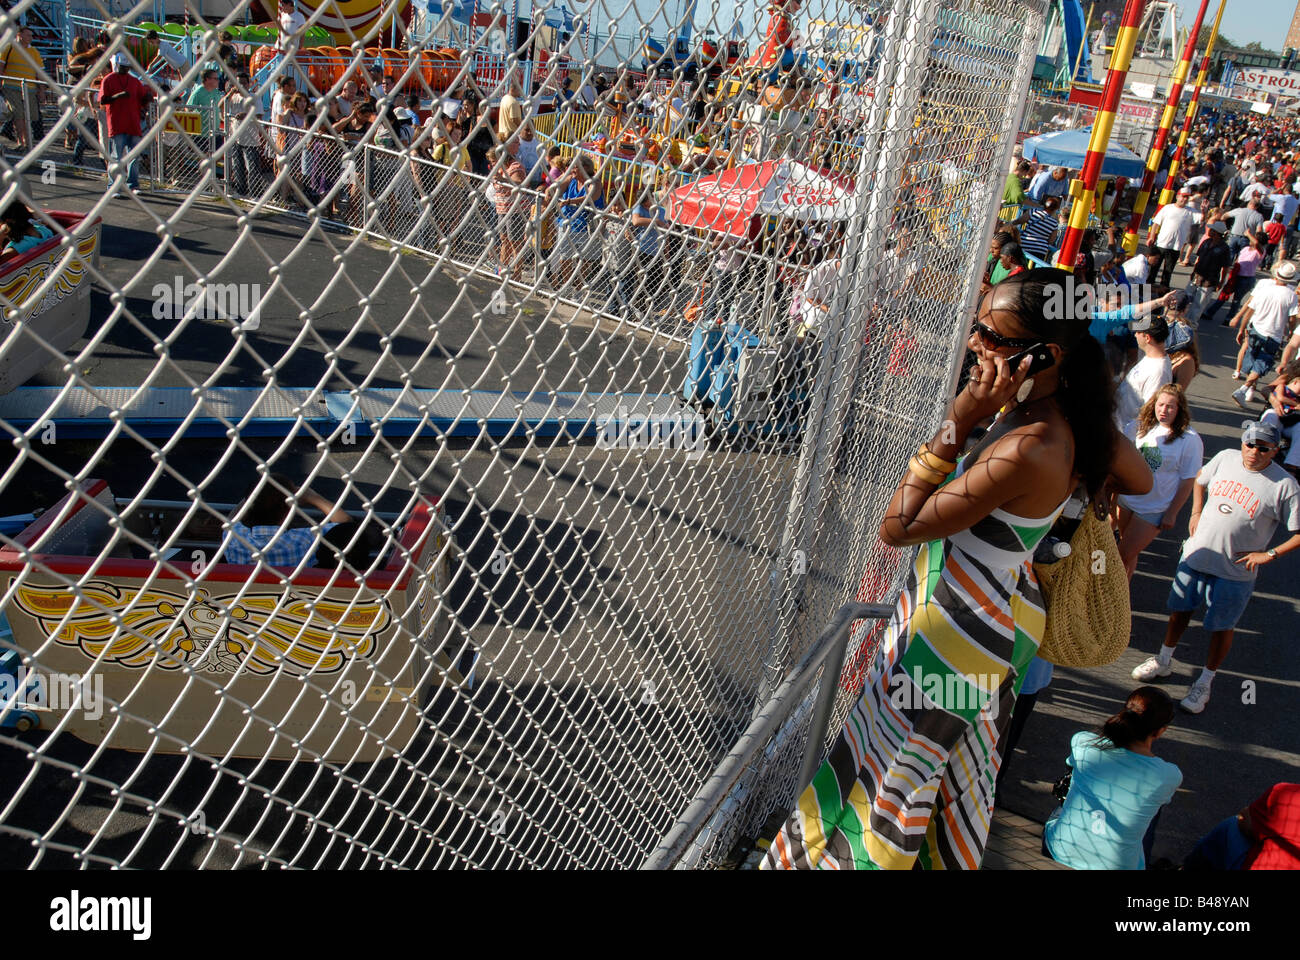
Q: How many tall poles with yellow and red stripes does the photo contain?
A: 3